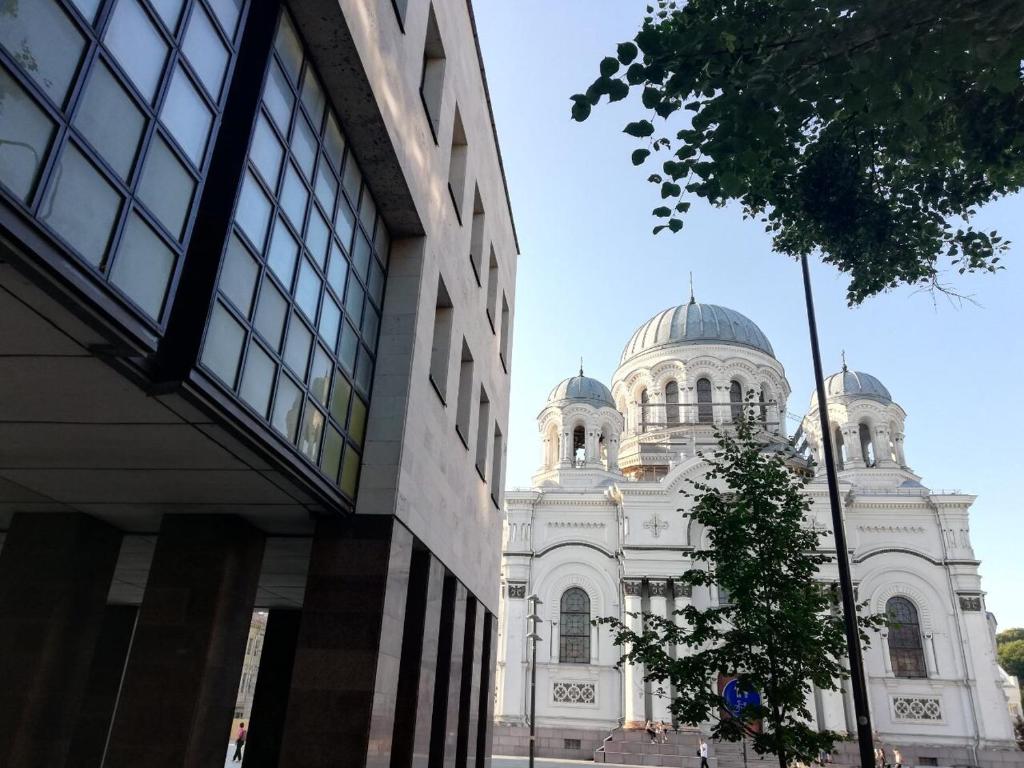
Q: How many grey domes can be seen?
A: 3